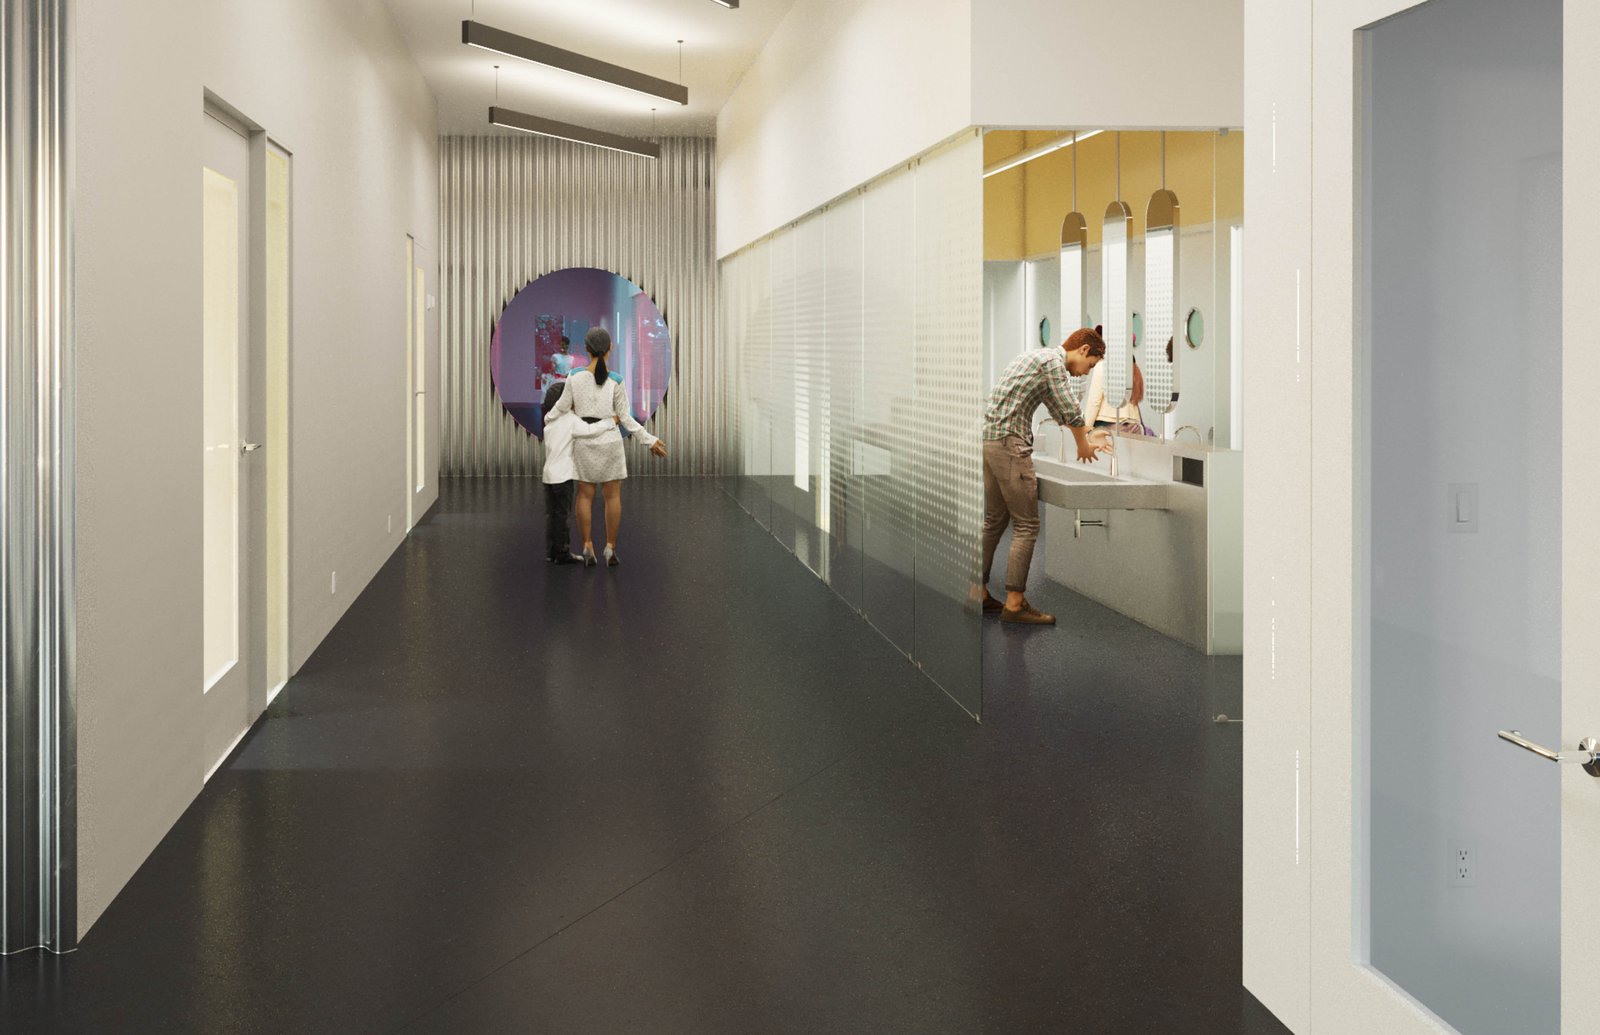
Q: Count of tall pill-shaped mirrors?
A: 3